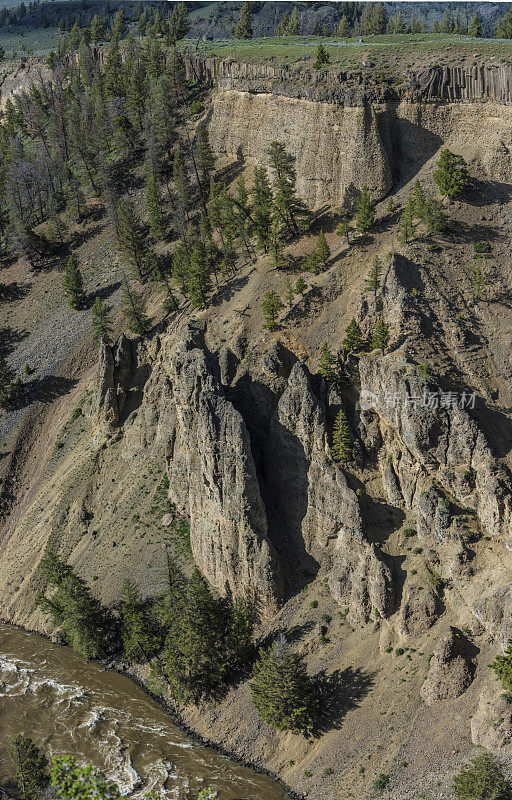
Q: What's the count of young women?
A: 0